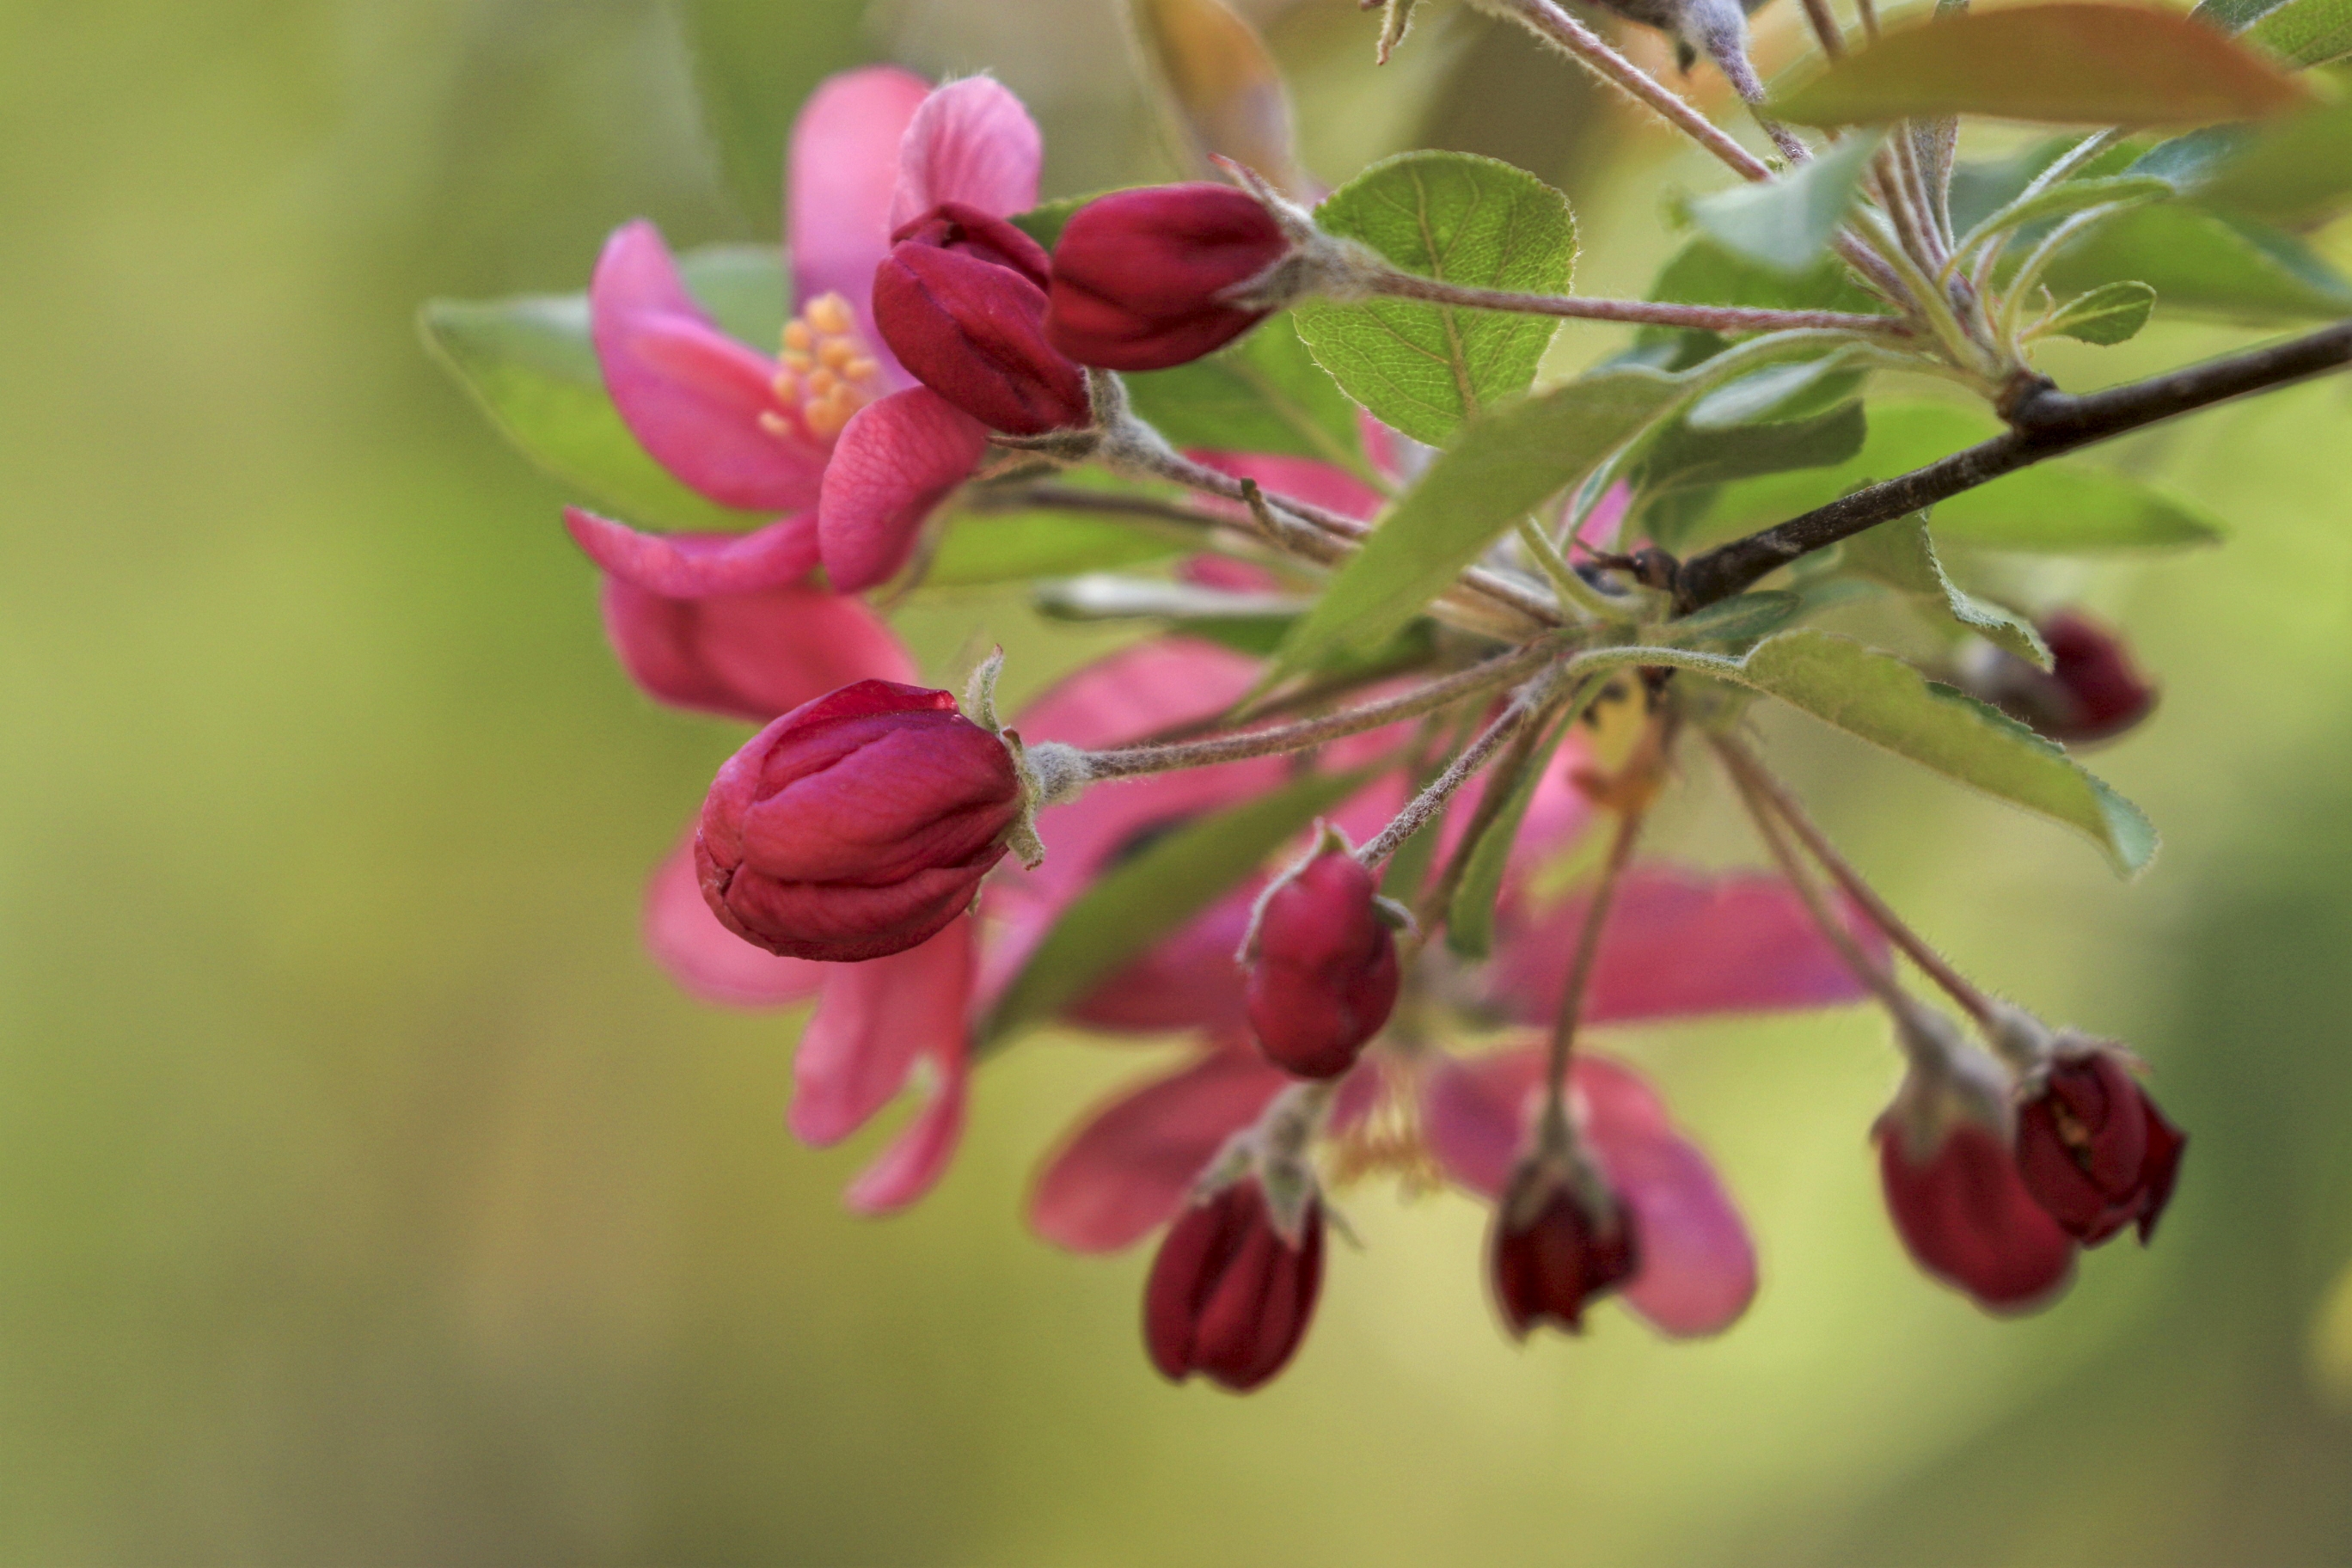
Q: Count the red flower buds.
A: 9